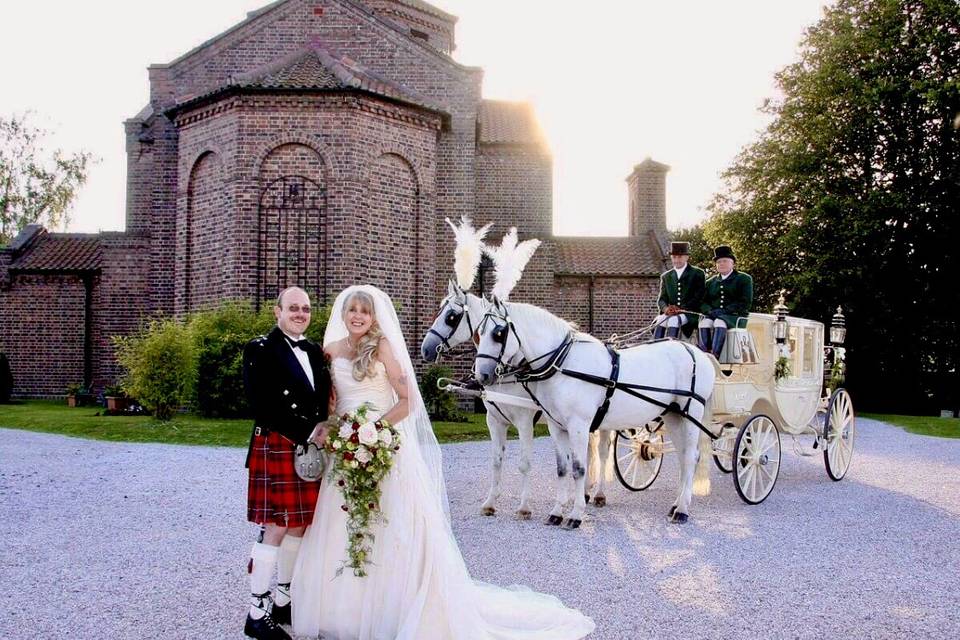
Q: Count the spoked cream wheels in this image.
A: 4